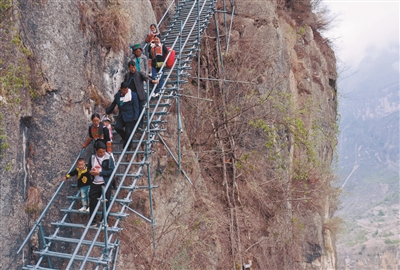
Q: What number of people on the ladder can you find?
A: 9